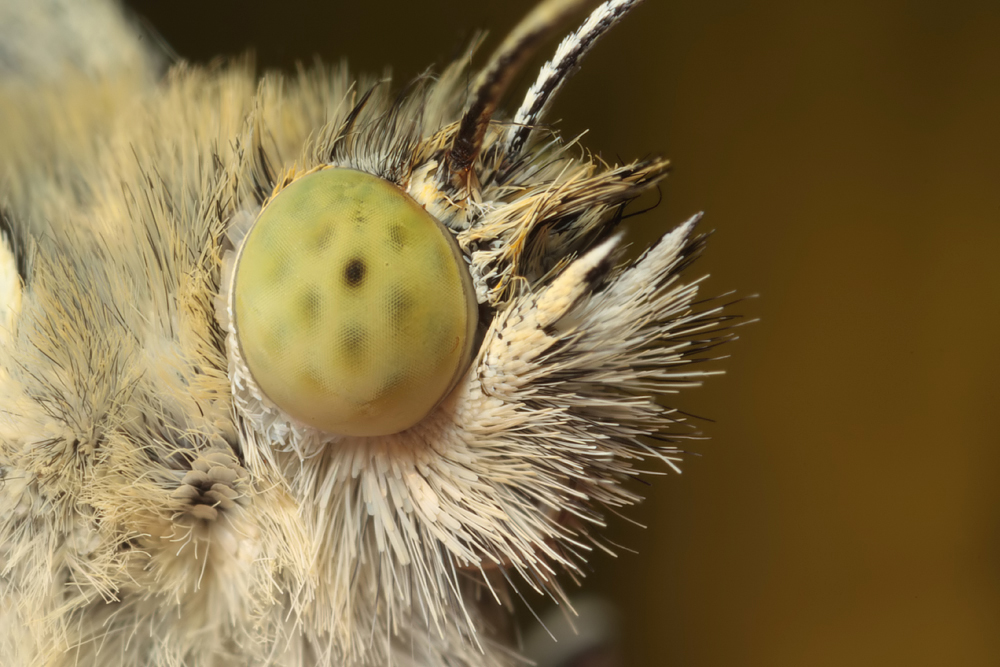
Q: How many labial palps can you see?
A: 2